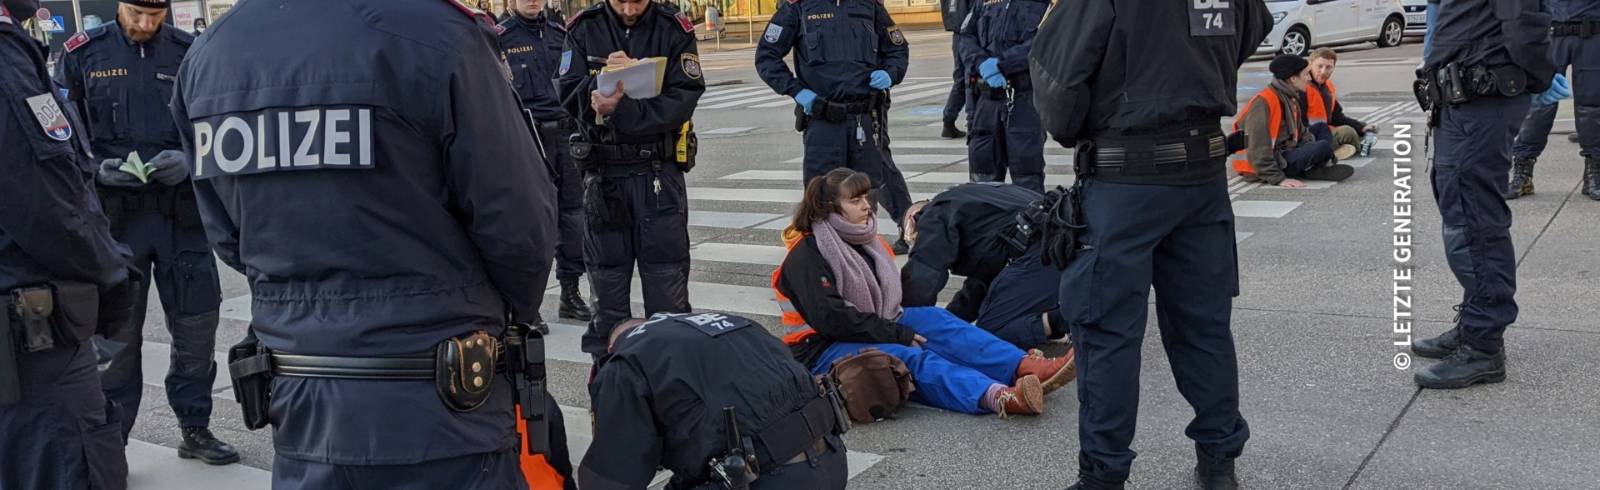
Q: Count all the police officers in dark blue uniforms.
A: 13